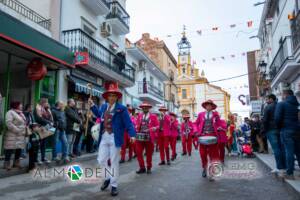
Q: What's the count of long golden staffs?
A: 1